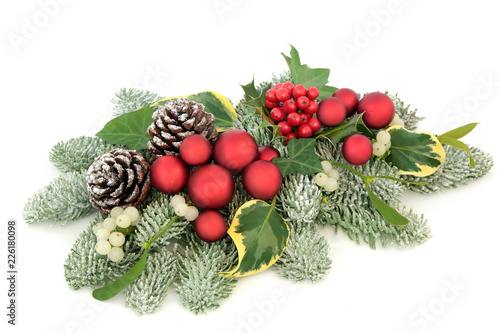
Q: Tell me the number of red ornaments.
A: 11